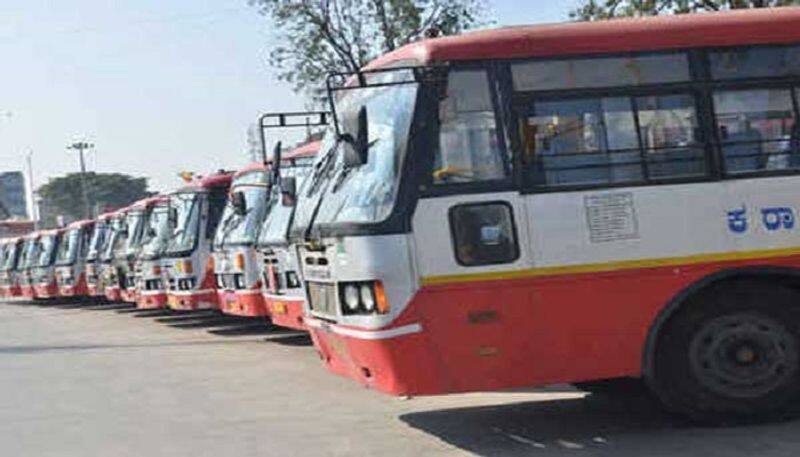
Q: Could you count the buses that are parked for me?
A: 12